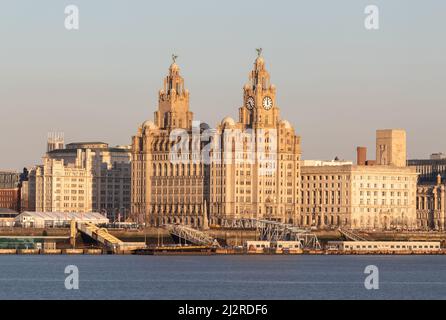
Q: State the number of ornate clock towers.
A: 2